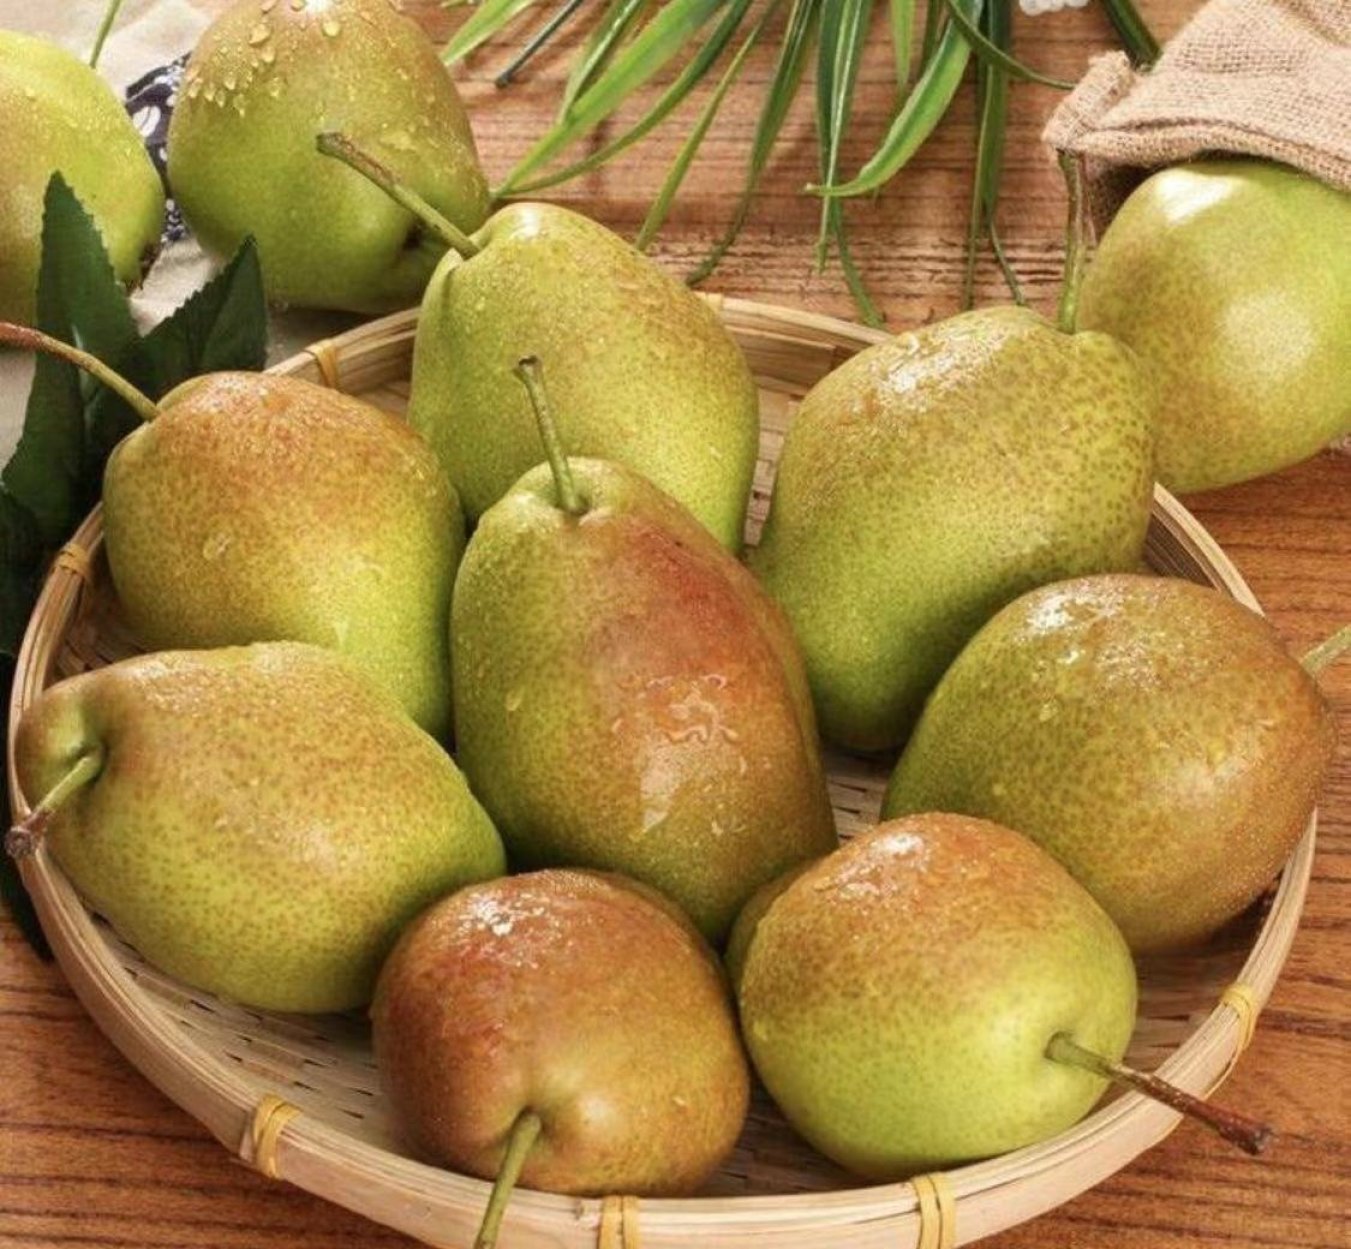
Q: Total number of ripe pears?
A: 11